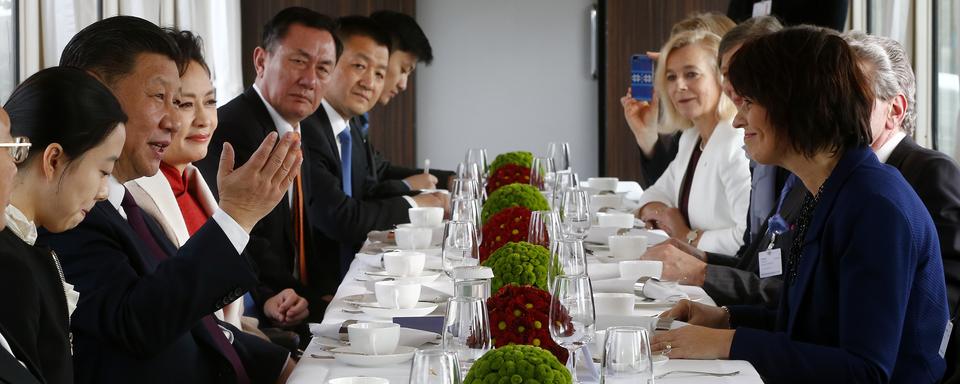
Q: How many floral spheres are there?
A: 7